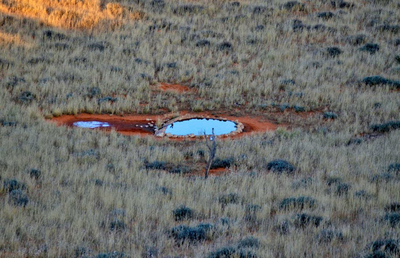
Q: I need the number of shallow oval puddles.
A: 2